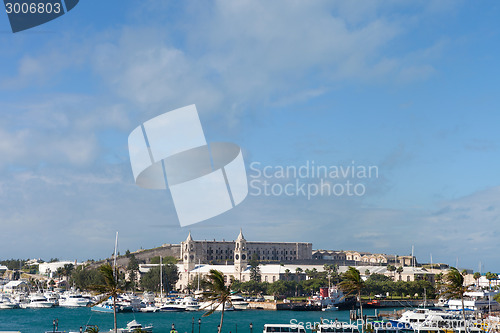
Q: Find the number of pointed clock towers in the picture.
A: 2